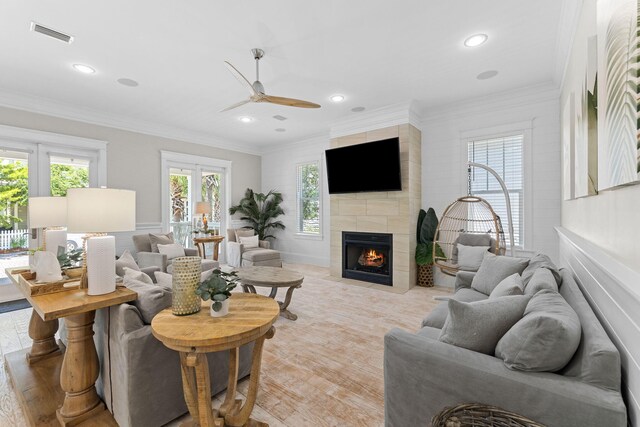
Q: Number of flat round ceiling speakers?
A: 4